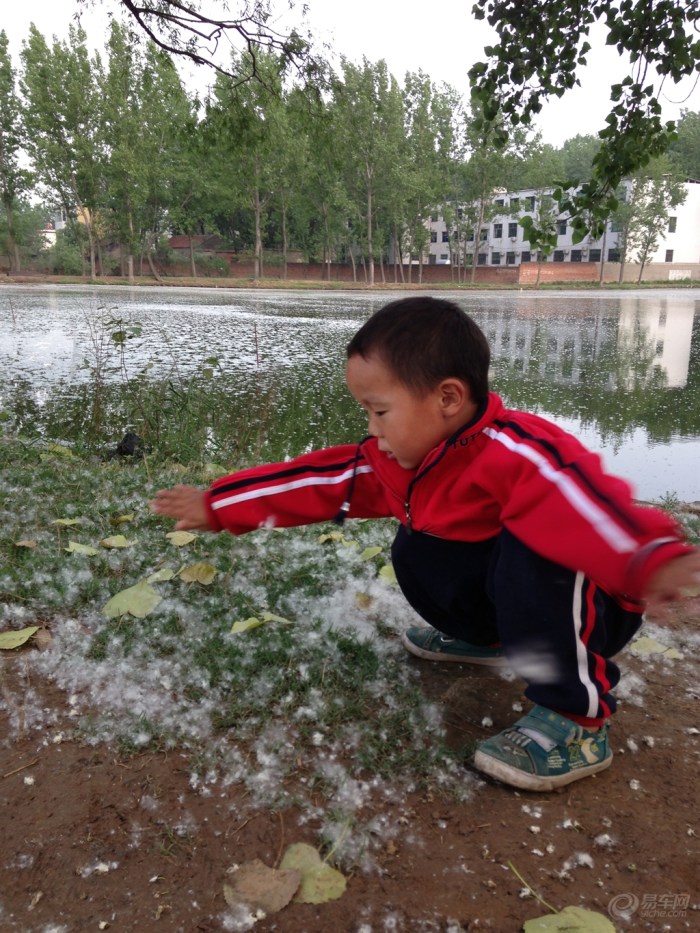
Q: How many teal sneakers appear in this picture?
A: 2